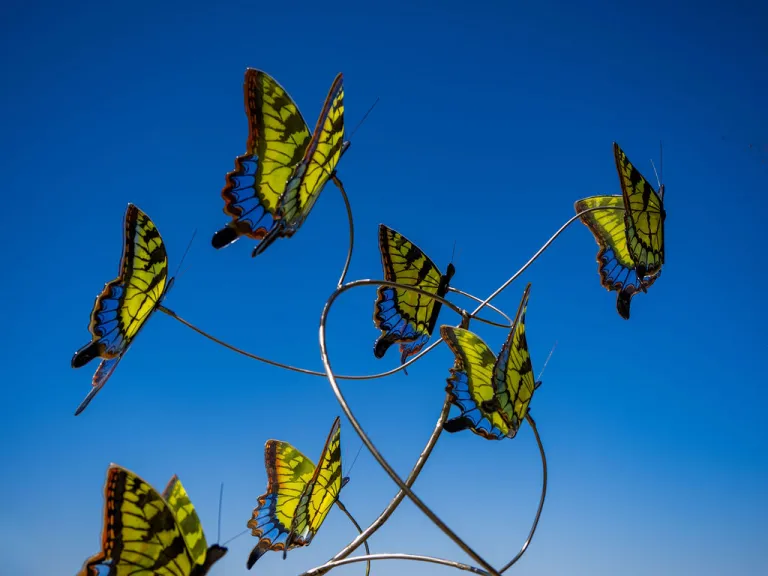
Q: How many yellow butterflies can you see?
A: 7